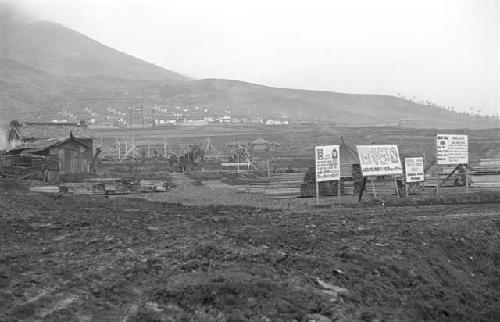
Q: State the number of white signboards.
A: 4